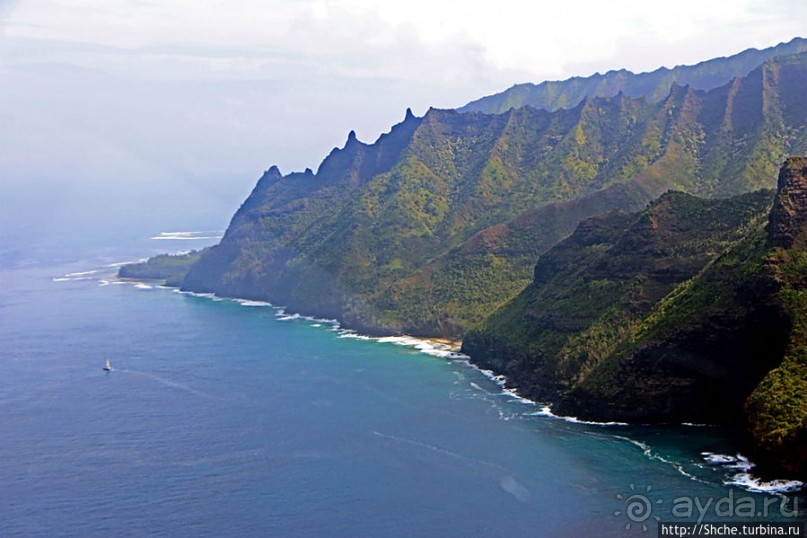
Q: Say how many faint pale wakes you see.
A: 2